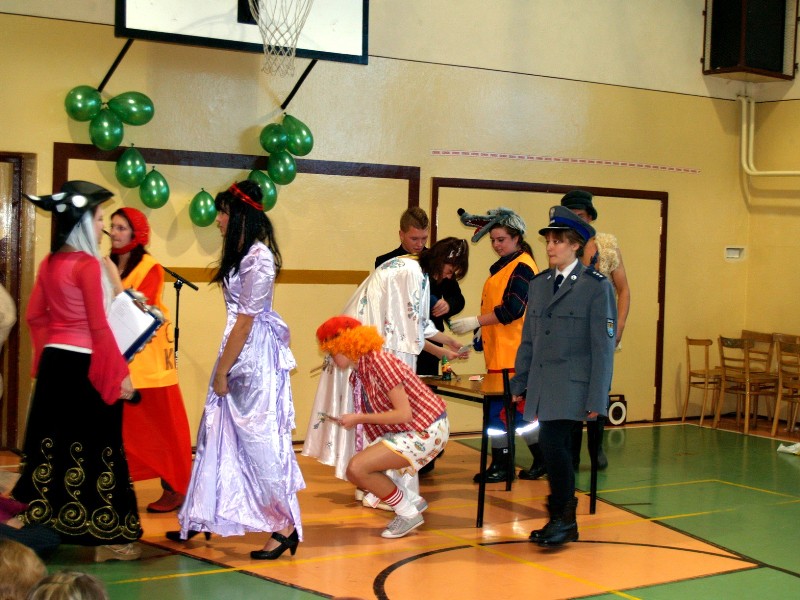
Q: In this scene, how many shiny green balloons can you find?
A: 10